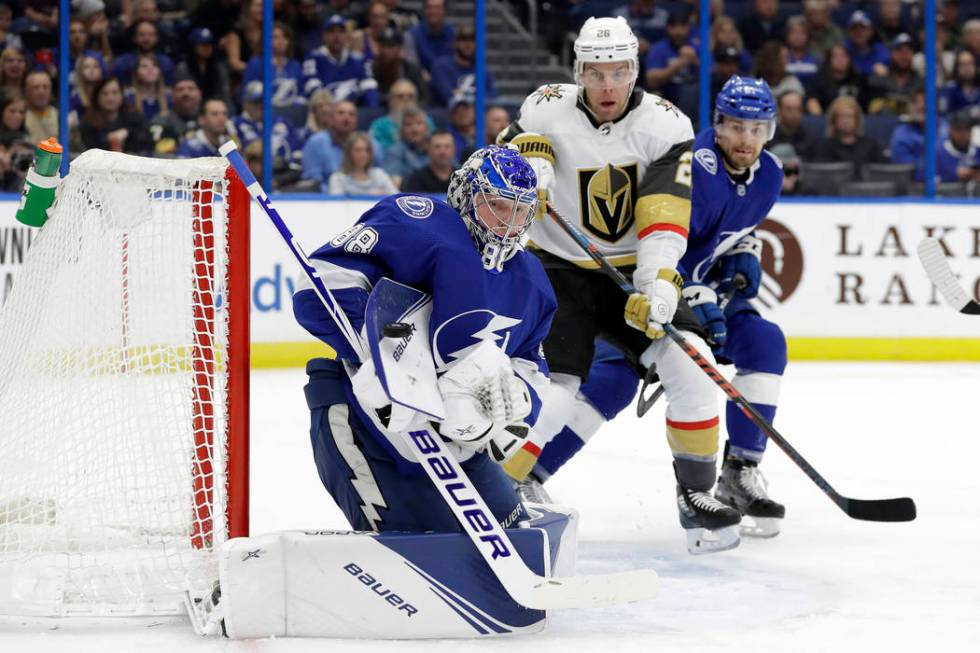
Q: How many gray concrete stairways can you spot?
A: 1